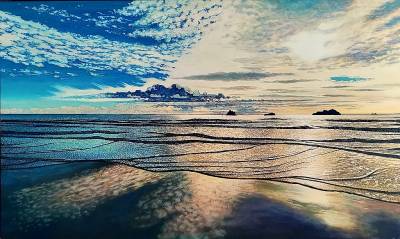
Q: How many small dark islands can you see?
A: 3